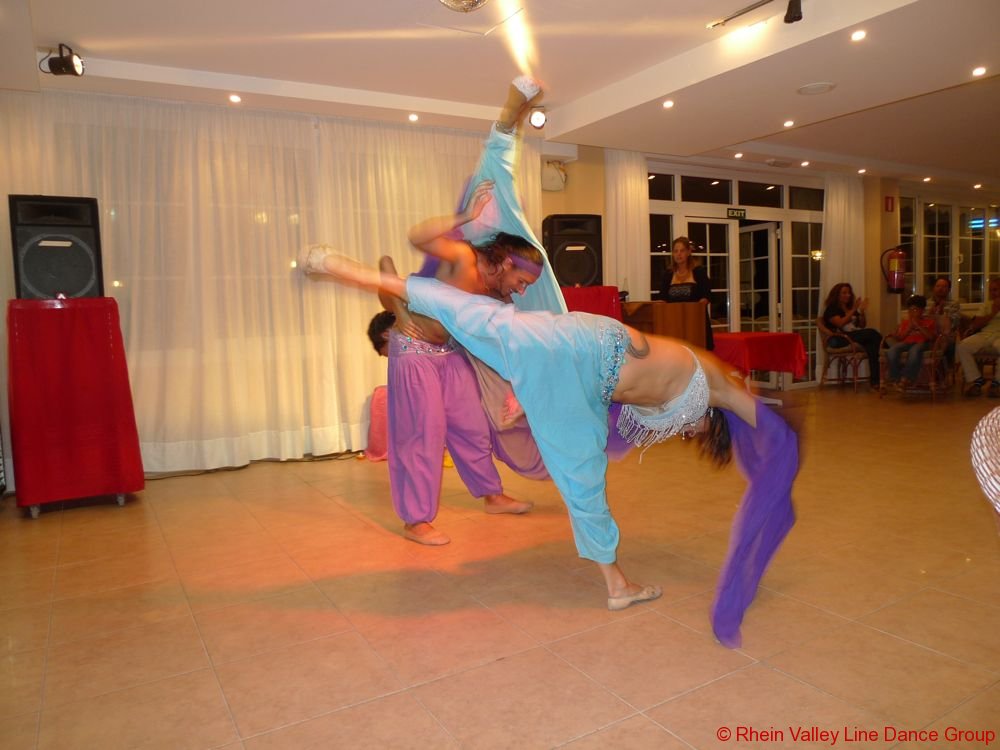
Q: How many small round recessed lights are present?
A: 11